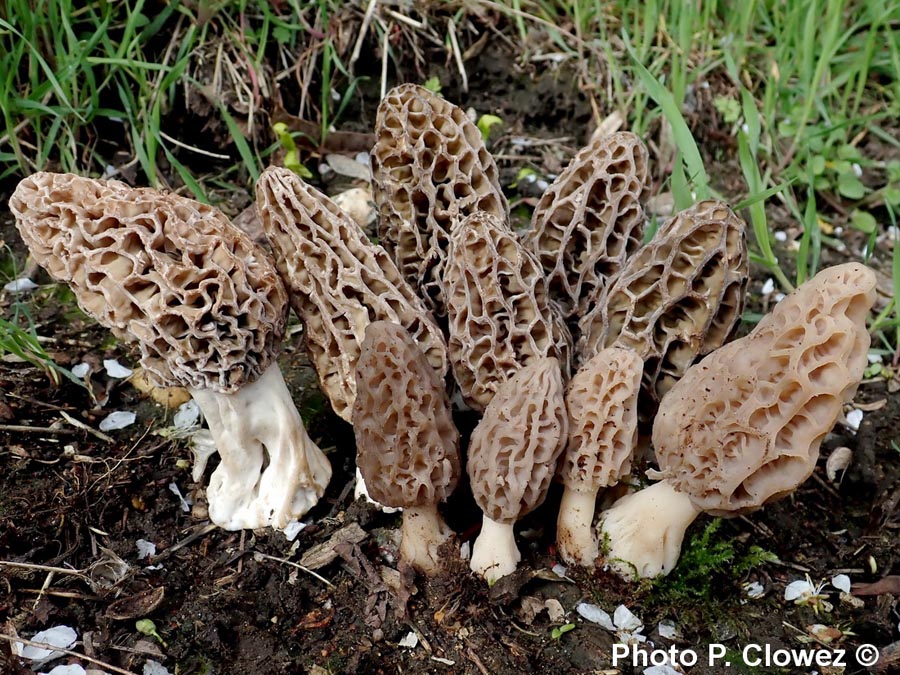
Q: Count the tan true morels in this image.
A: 10